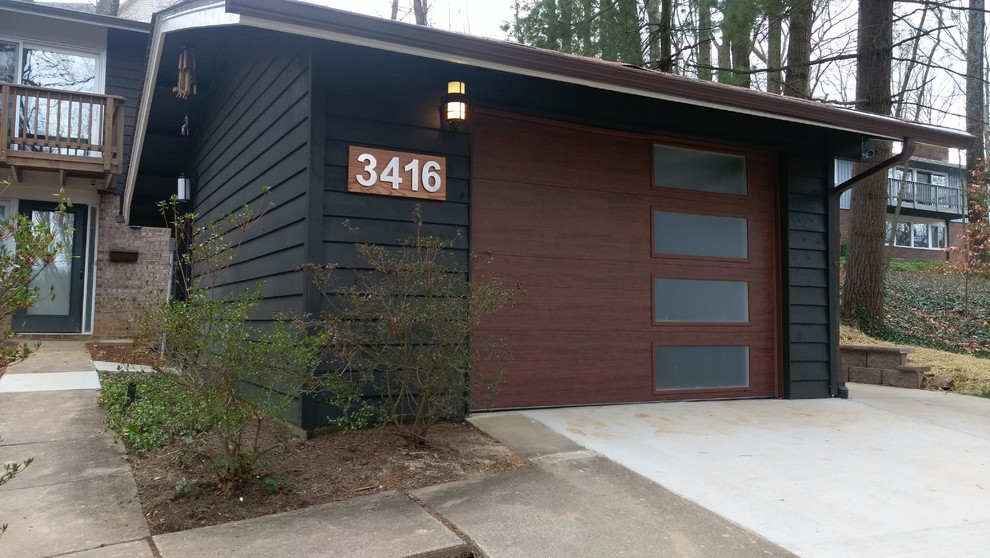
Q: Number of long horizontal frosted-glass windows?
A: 4